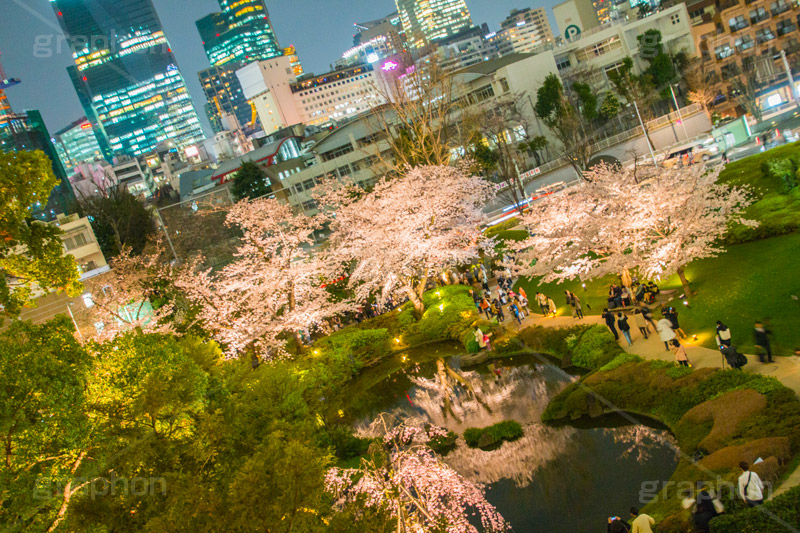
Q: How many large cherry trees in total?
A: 3